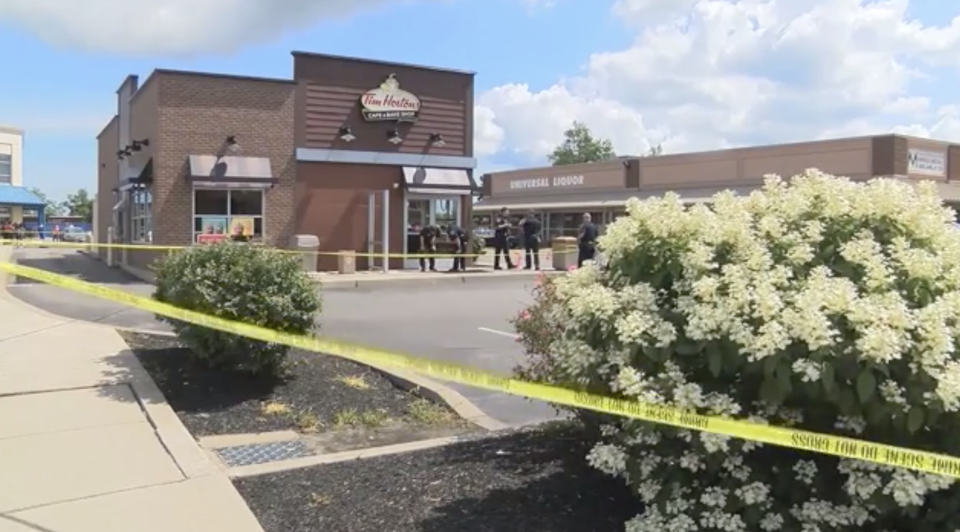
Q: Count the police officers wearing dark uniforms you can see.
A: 5